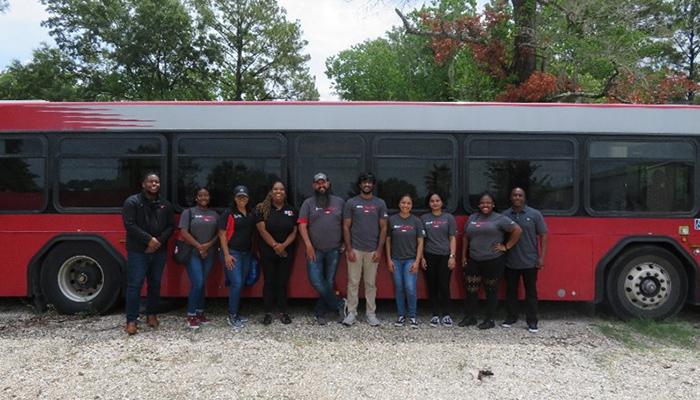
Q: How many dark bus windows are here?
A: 7